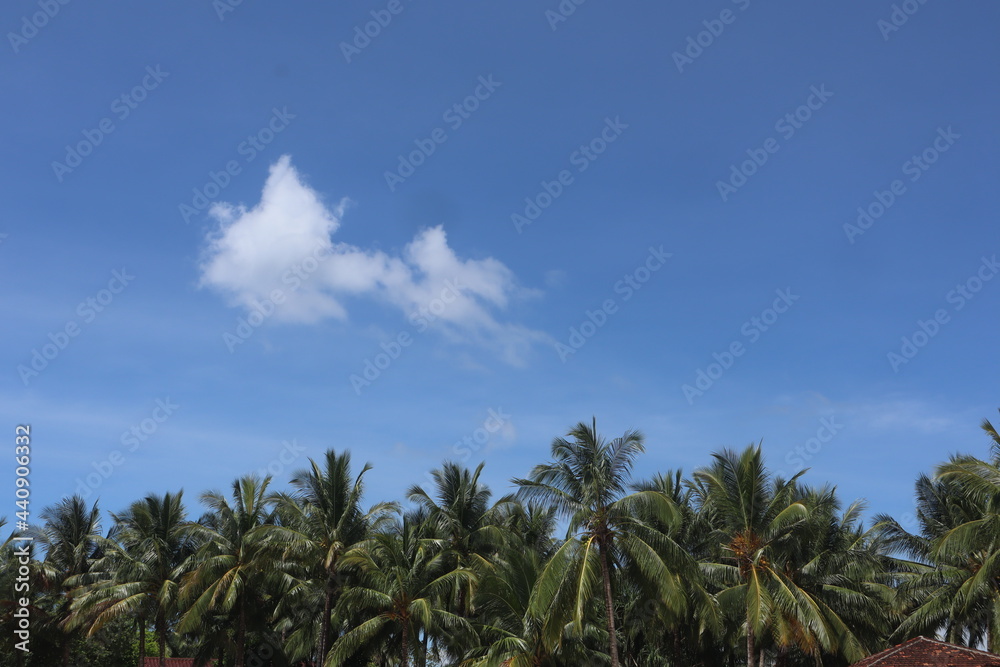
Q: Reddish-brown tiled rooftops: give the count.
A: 2